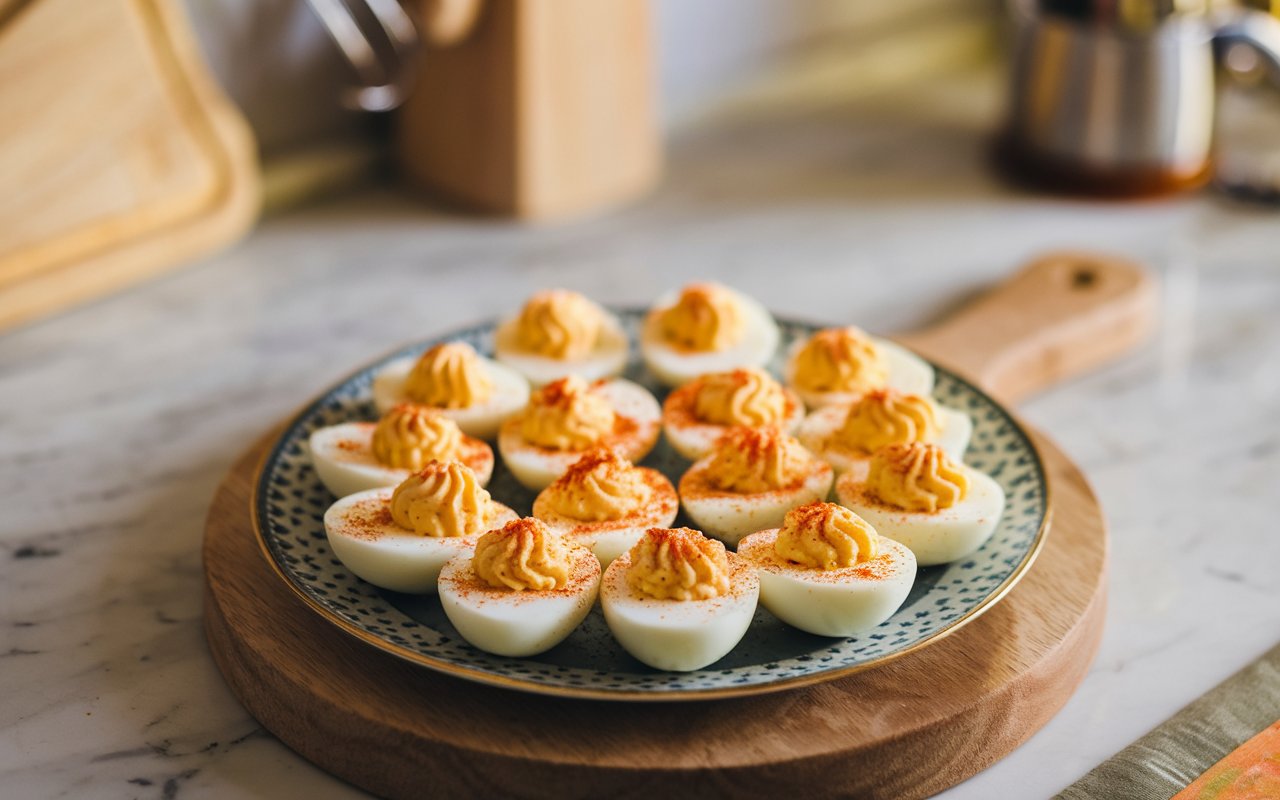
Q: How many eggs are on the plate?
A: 15